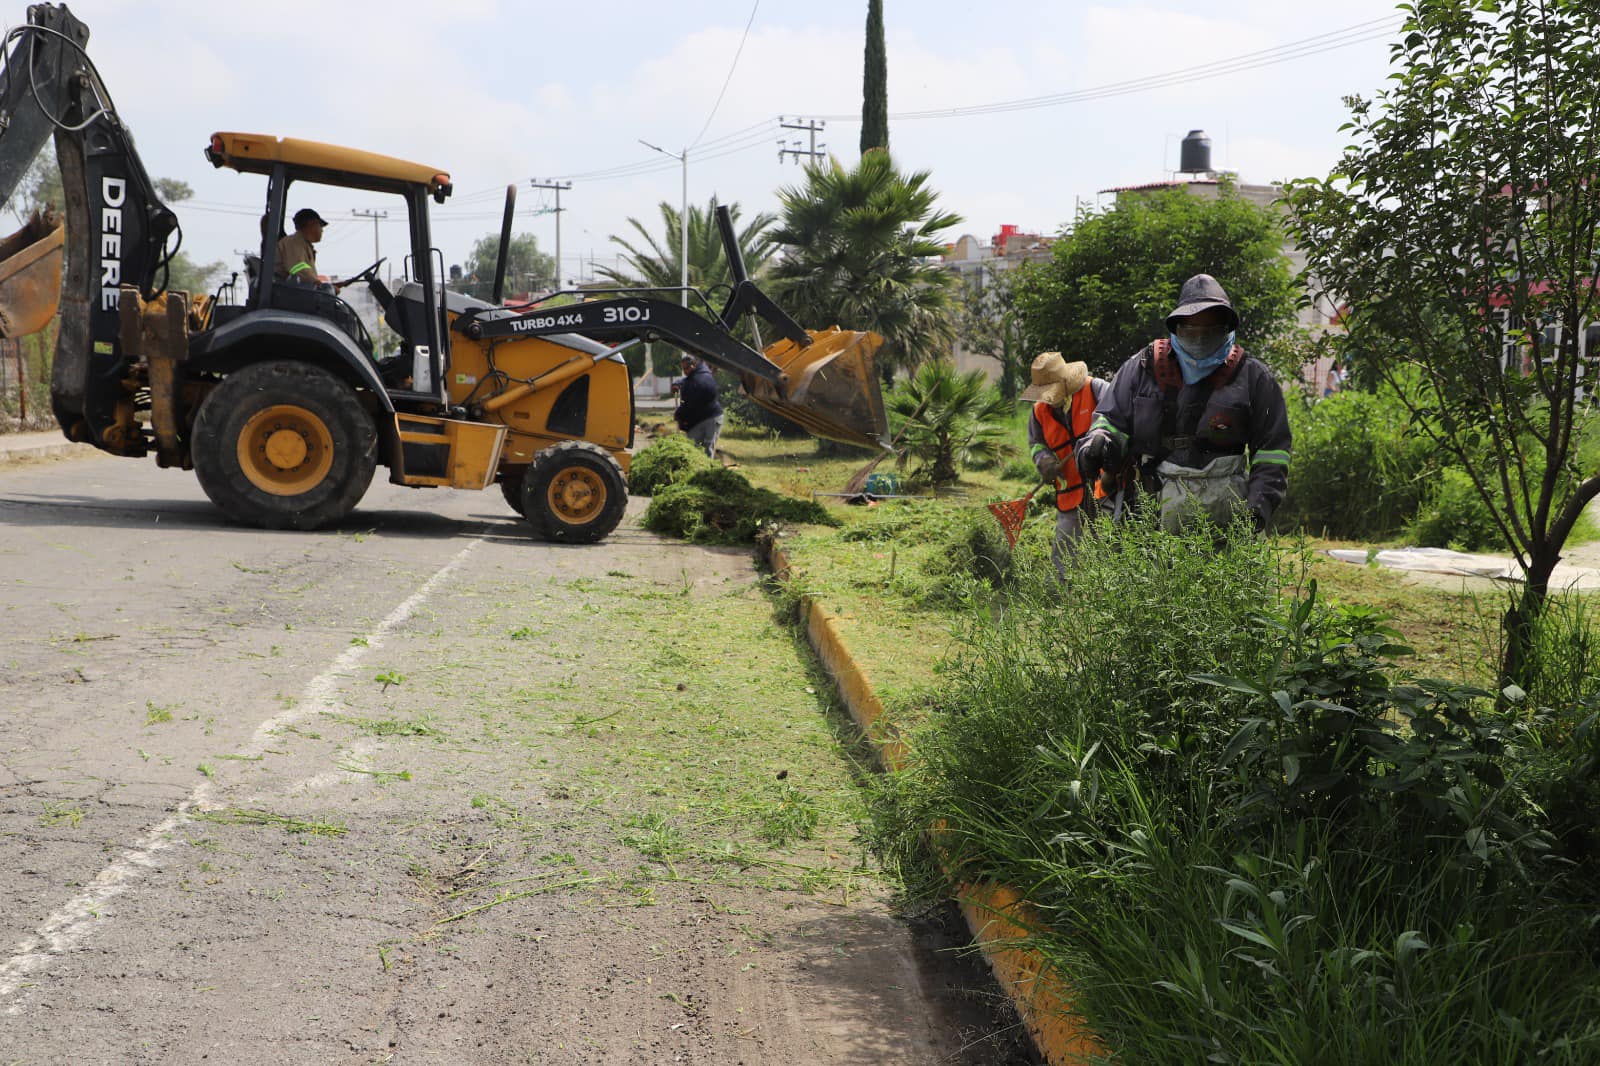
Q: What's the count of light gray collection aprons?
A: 1